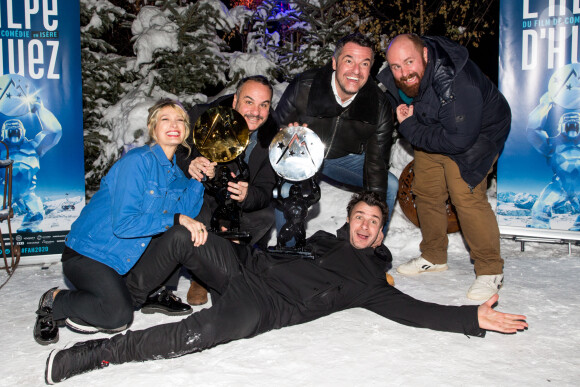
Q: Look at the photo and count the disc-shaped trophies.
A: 2